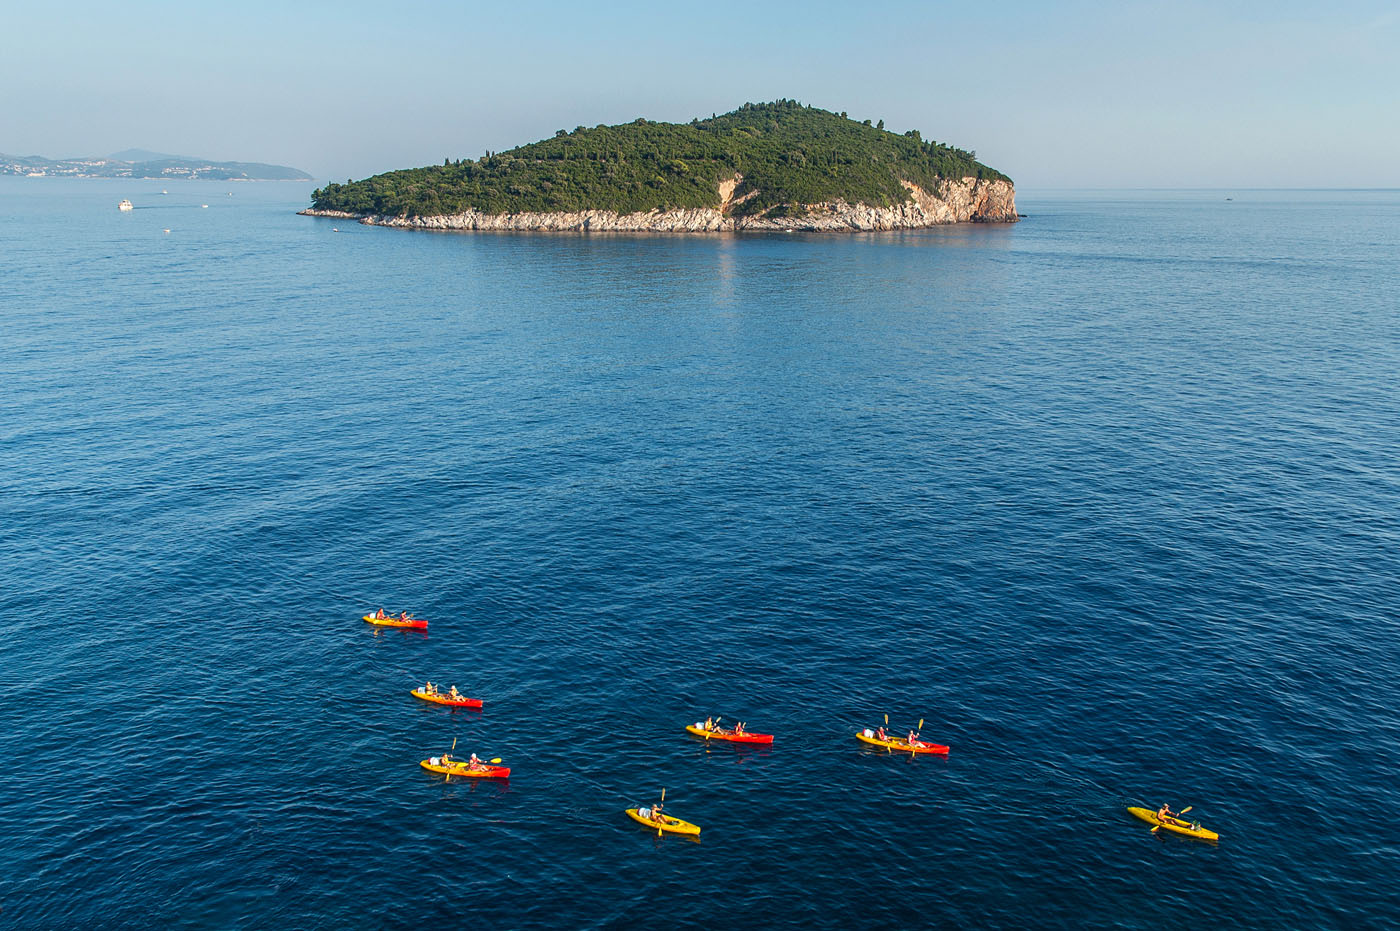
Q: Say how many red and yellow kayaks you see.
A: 5